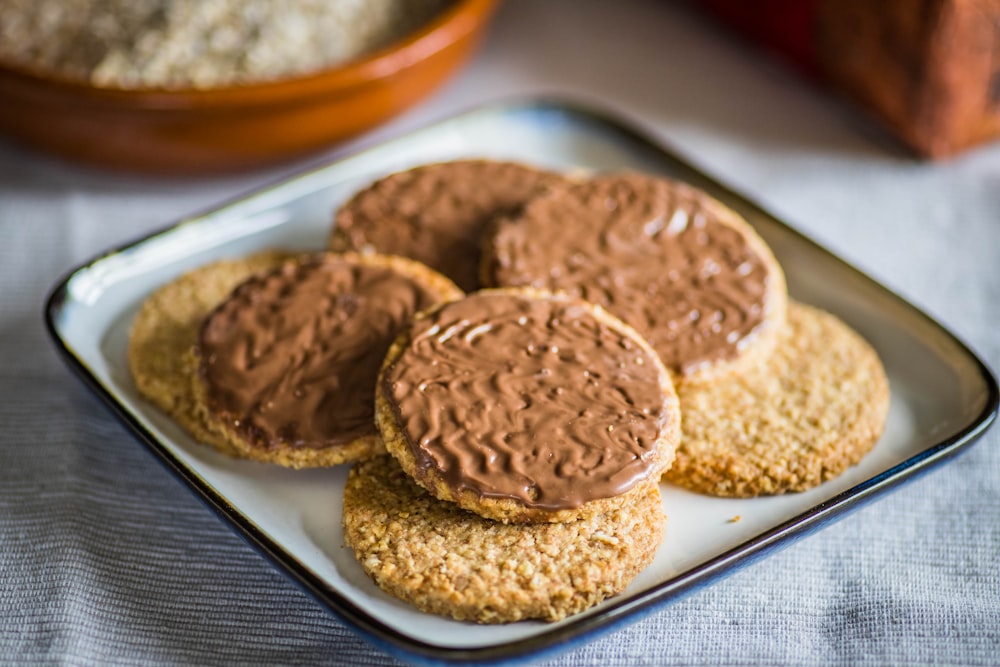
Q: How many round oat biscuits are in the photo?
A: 7